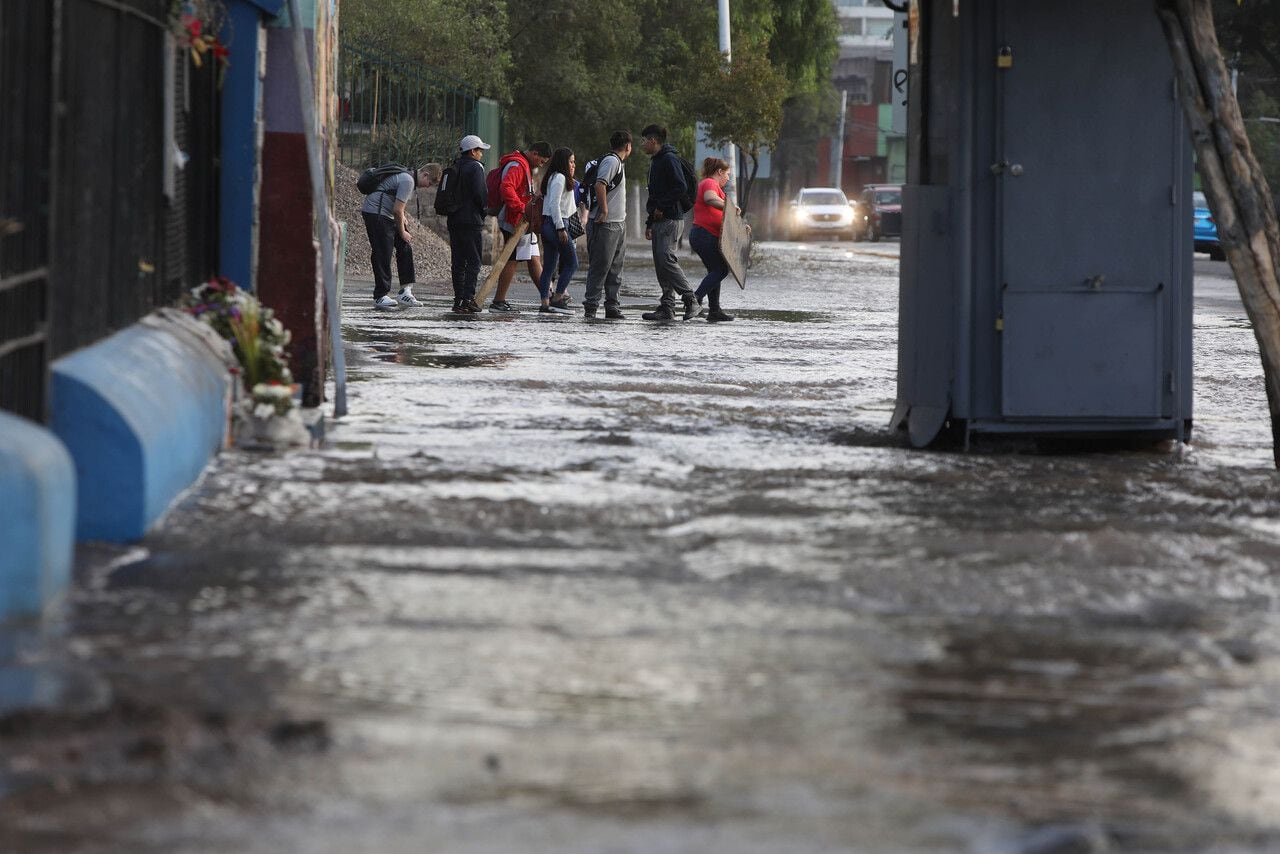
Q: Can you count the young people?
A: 7